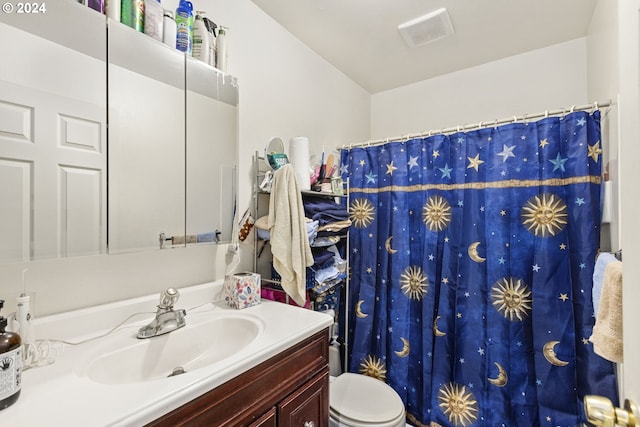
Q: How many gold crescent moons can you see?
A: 7